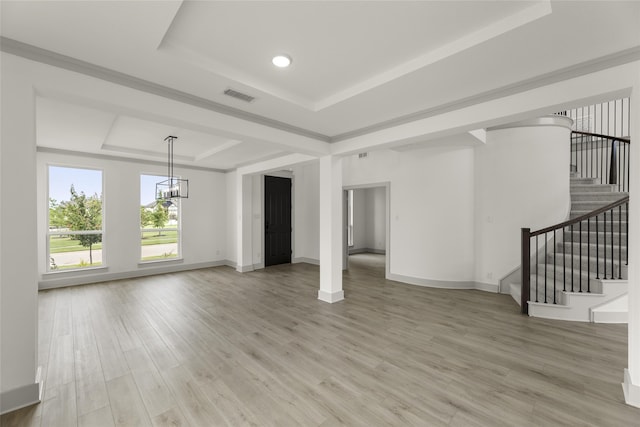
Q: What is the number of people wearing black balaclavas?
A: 0